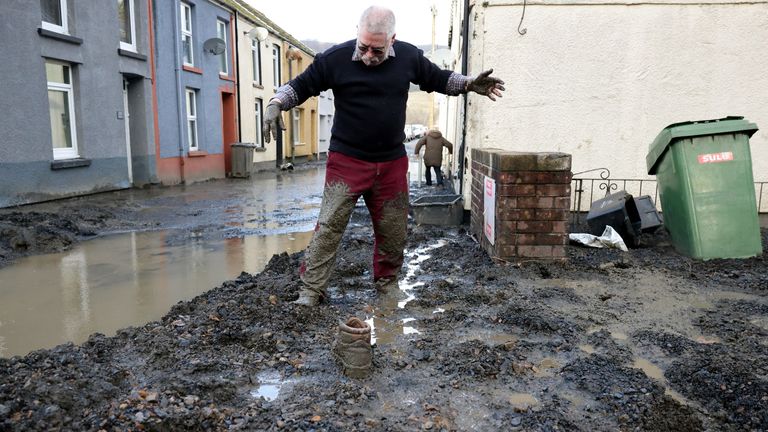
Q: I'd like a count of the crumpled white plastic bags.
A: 1